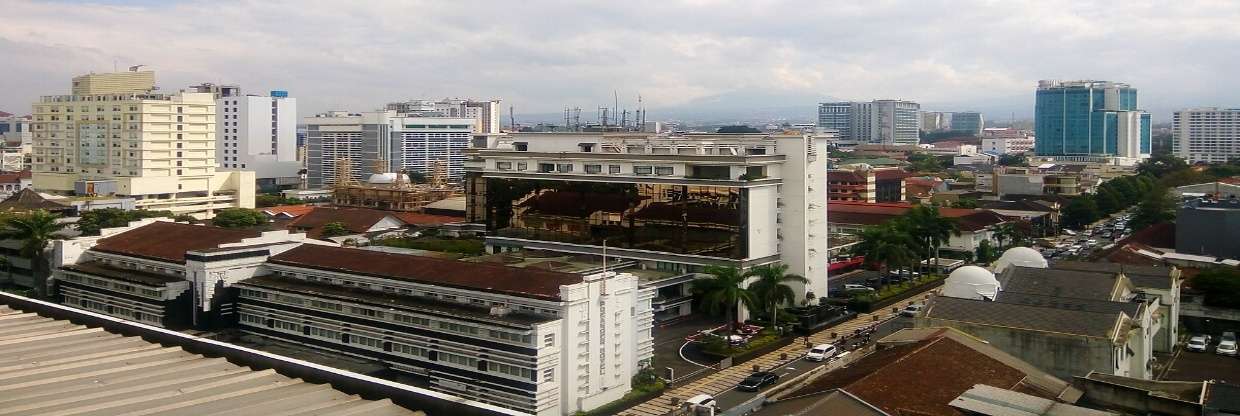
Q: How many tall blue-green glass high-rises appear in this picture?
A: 1